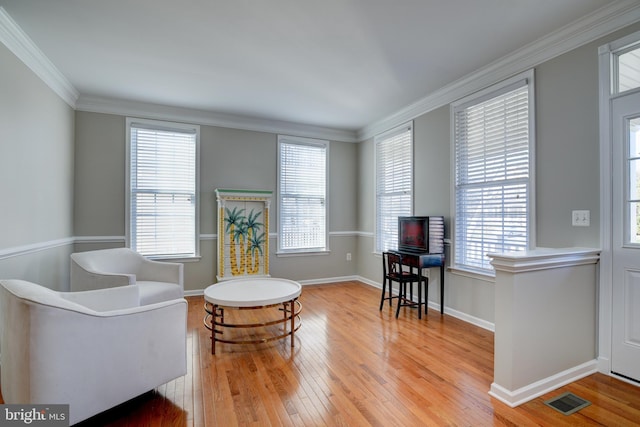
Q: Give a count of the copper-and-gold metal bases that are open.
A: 1